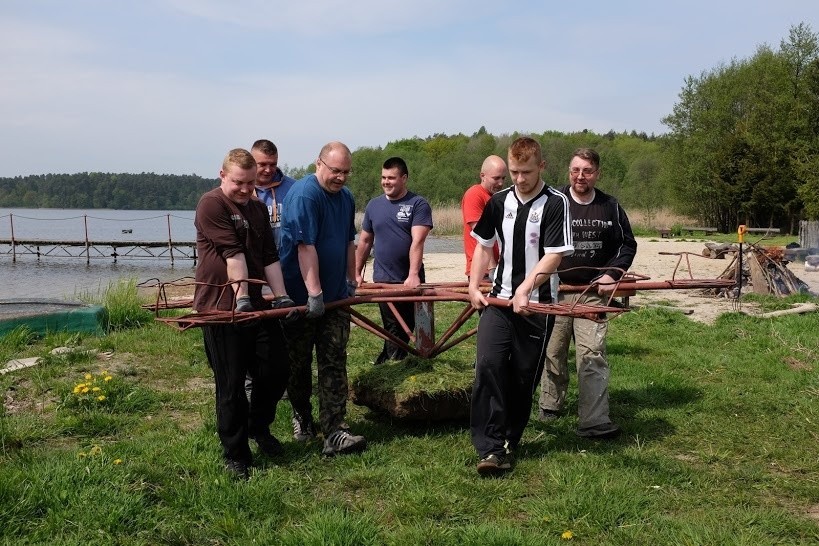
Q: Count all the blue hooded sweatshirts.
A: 1